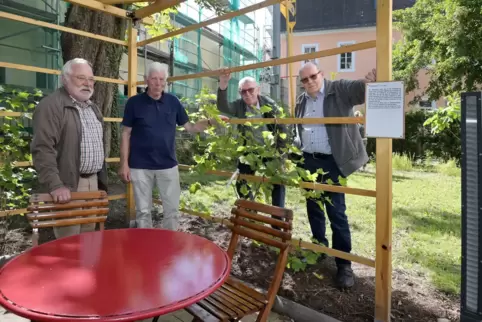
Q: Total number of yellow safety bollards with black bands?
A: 0